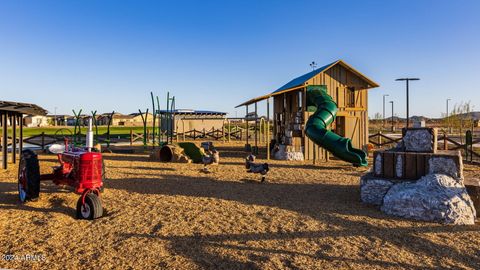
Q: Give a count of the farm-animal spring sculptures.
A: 2